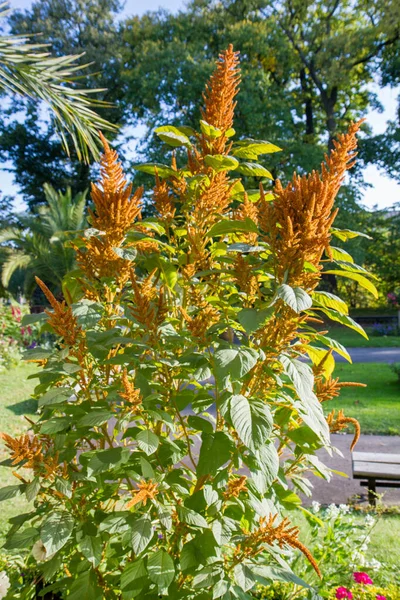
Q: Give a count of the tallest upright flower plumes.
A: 3